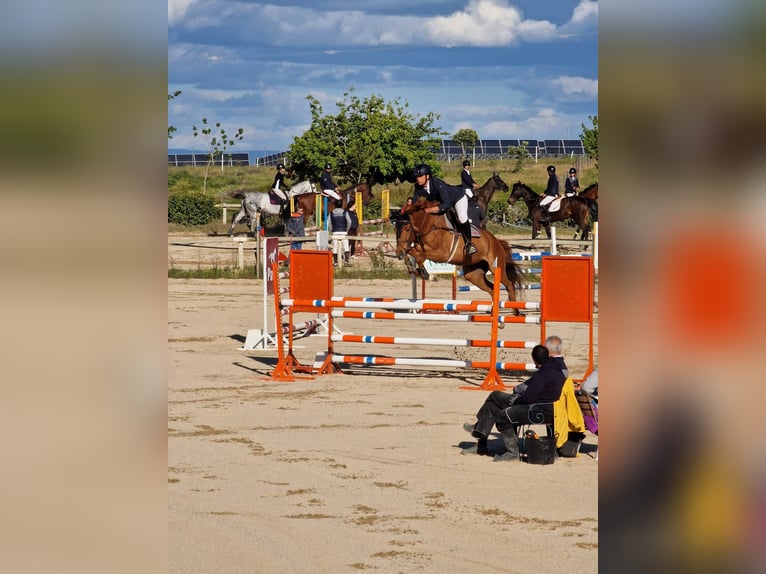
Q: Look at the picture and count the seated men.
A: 2